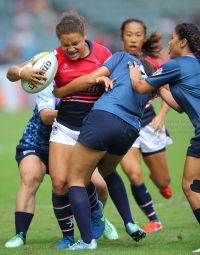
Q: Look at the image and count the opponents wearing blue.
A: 3